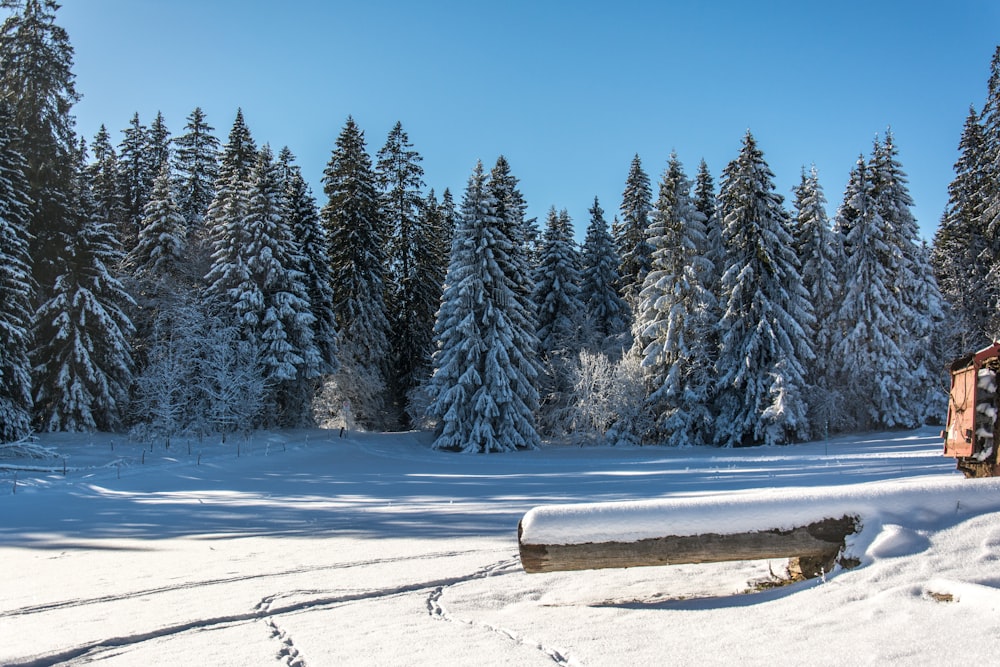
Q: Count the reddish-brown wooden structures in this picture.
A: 1